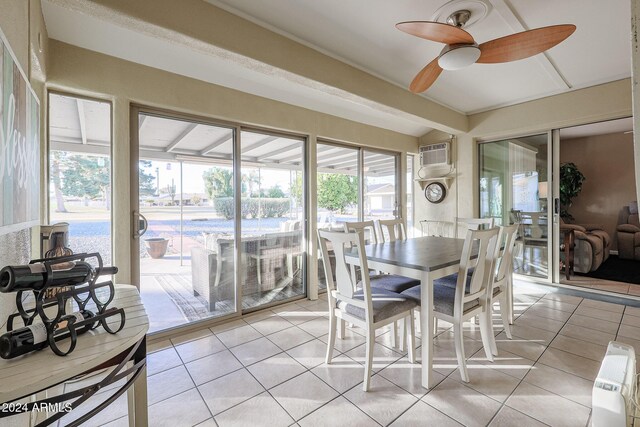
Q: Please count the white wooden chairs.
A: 6